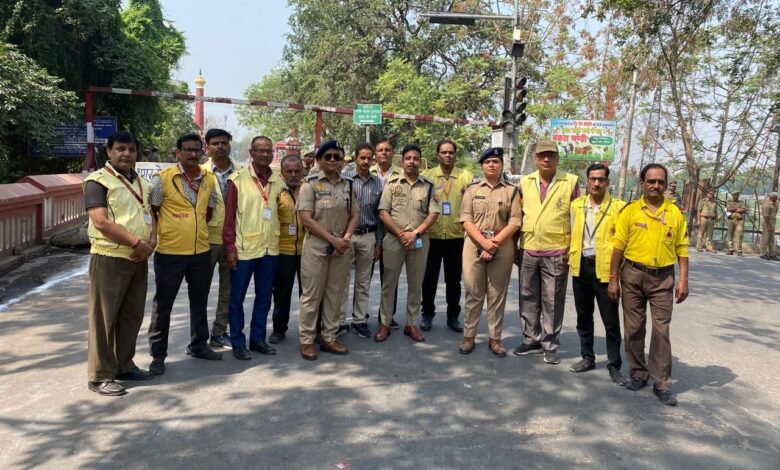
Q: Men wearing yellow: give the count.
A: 10